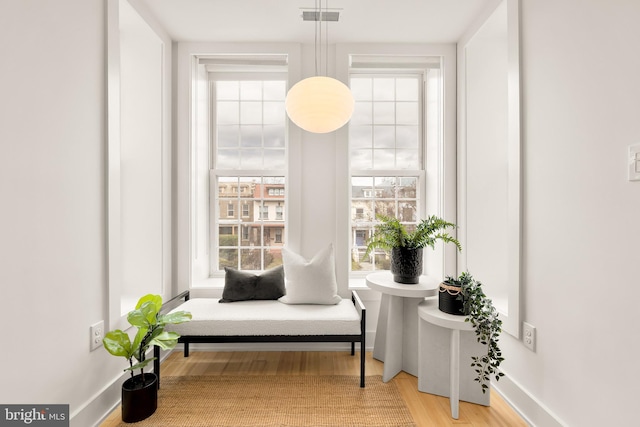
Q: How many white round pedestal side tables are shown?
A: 2